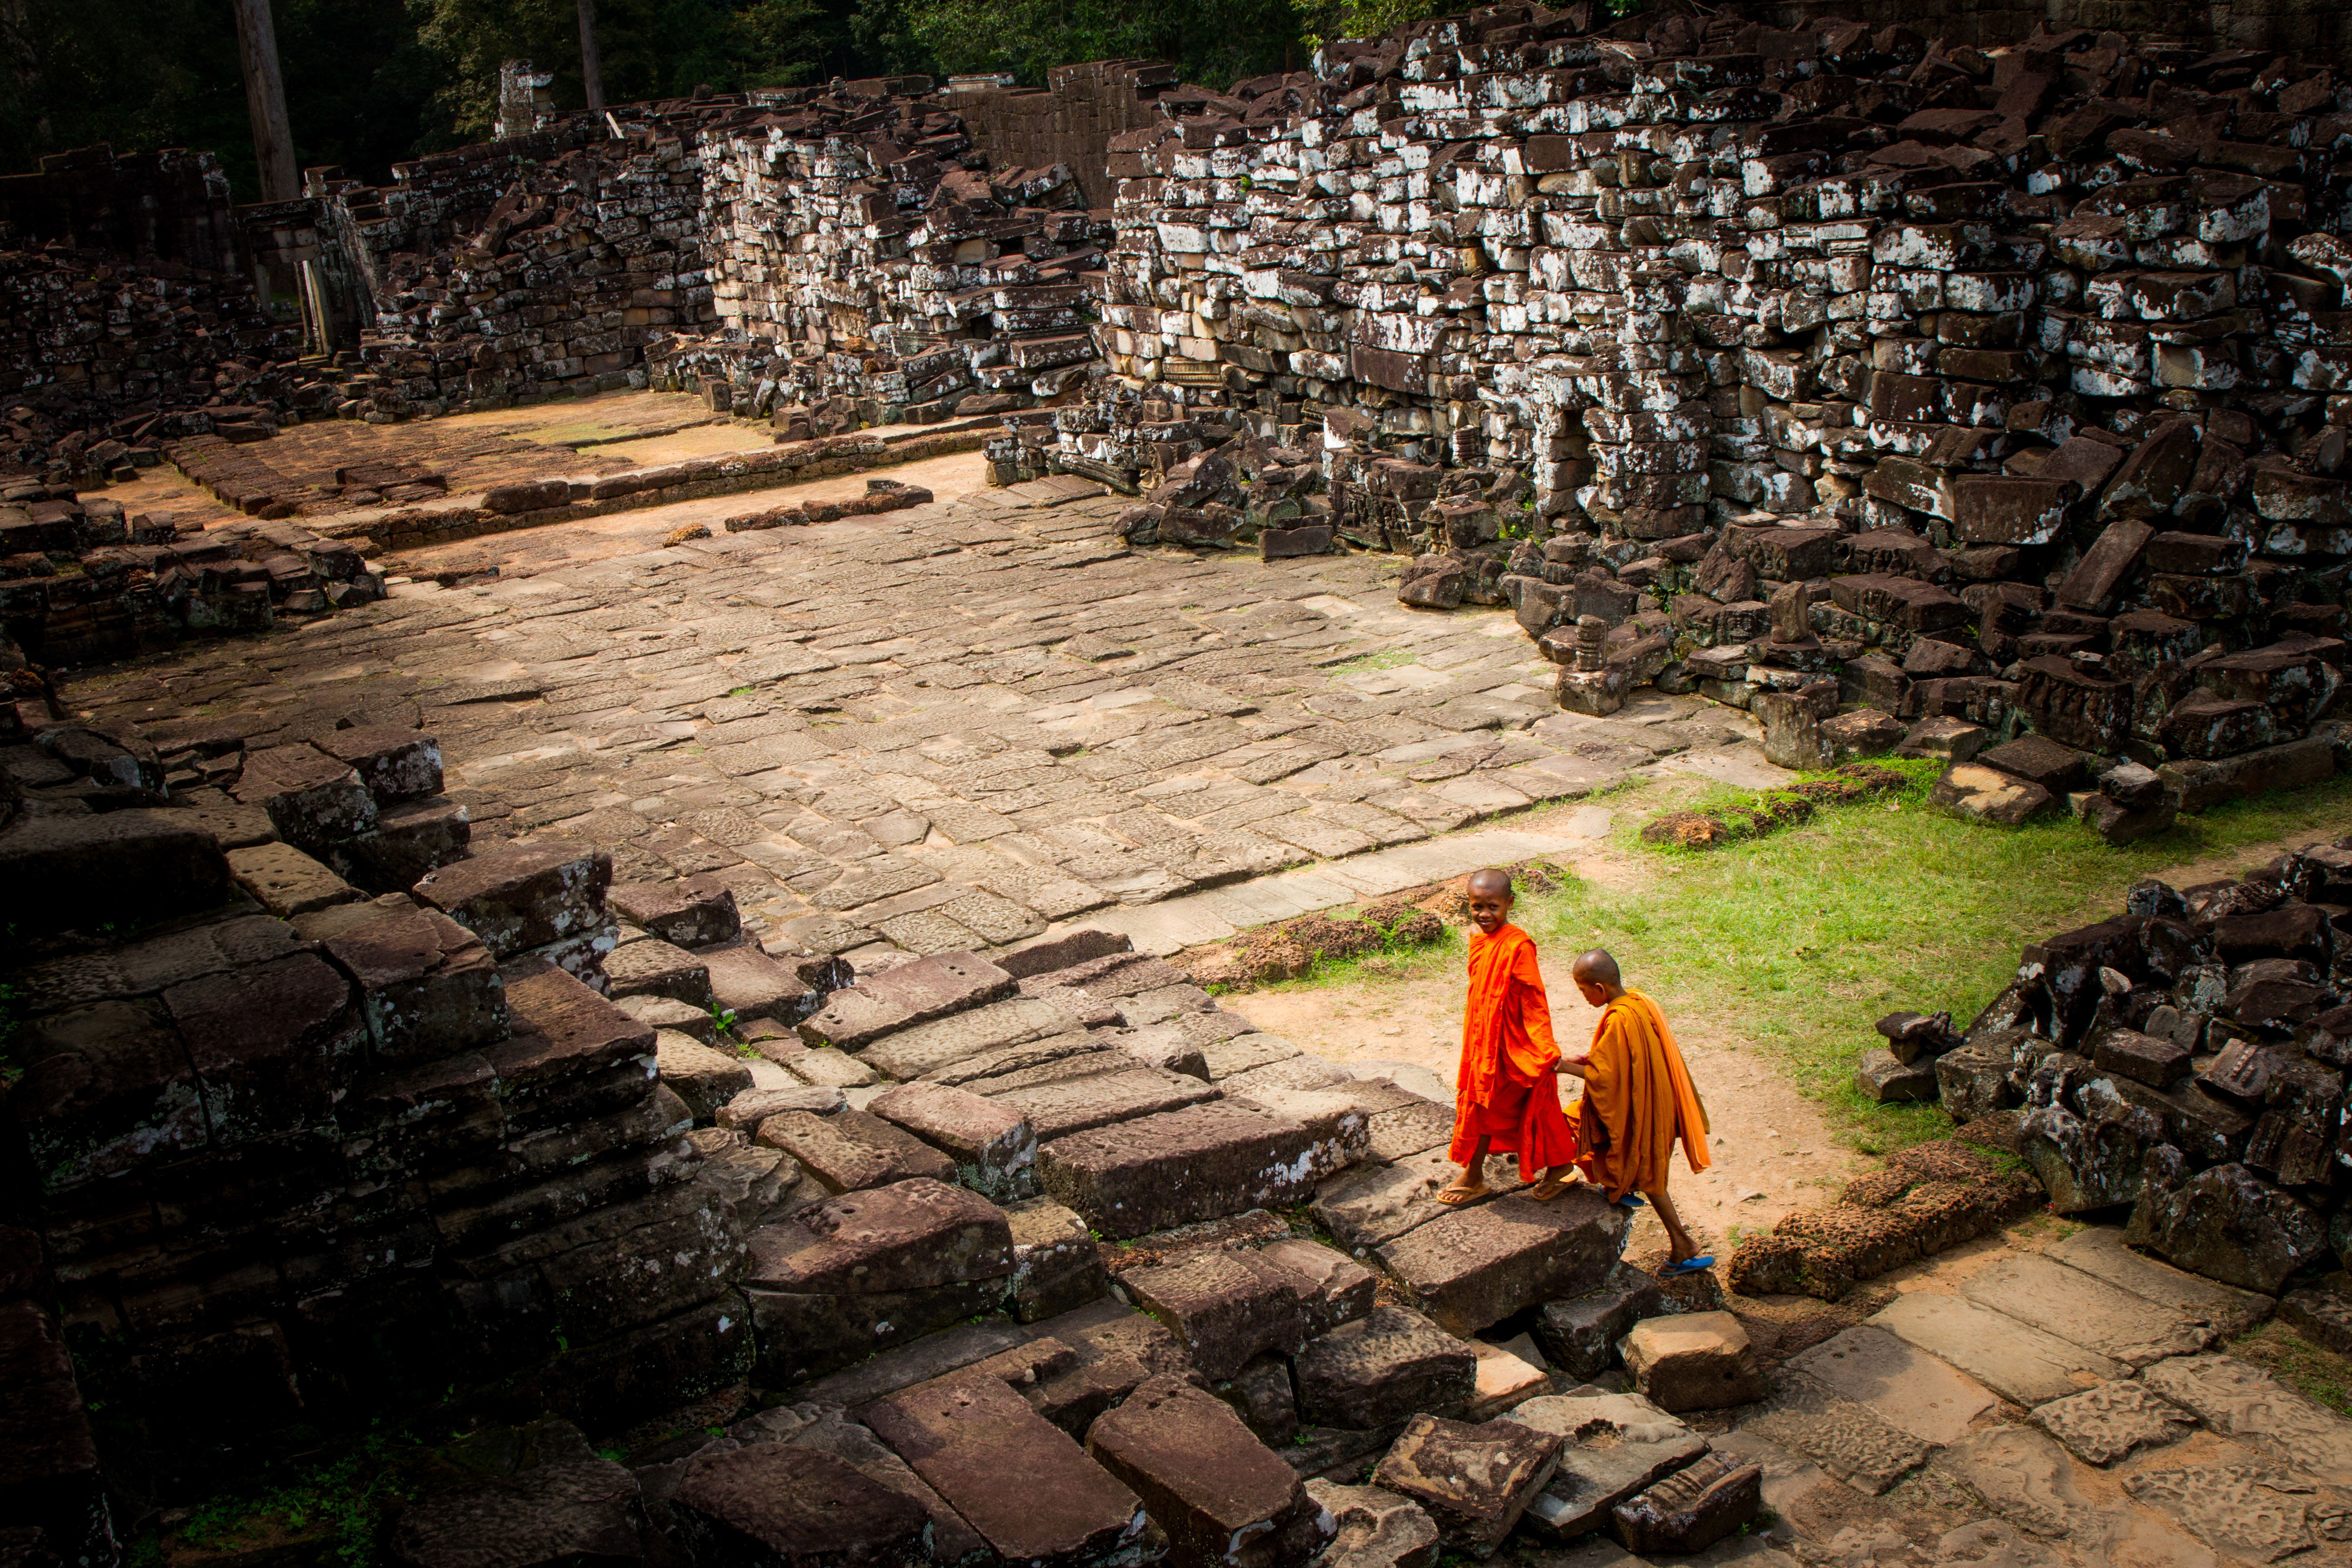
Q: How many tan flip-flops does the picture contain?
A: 2